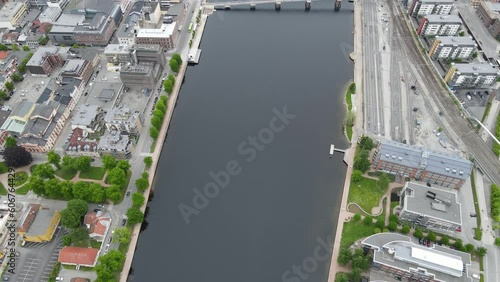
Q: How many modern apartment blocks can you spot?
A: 4